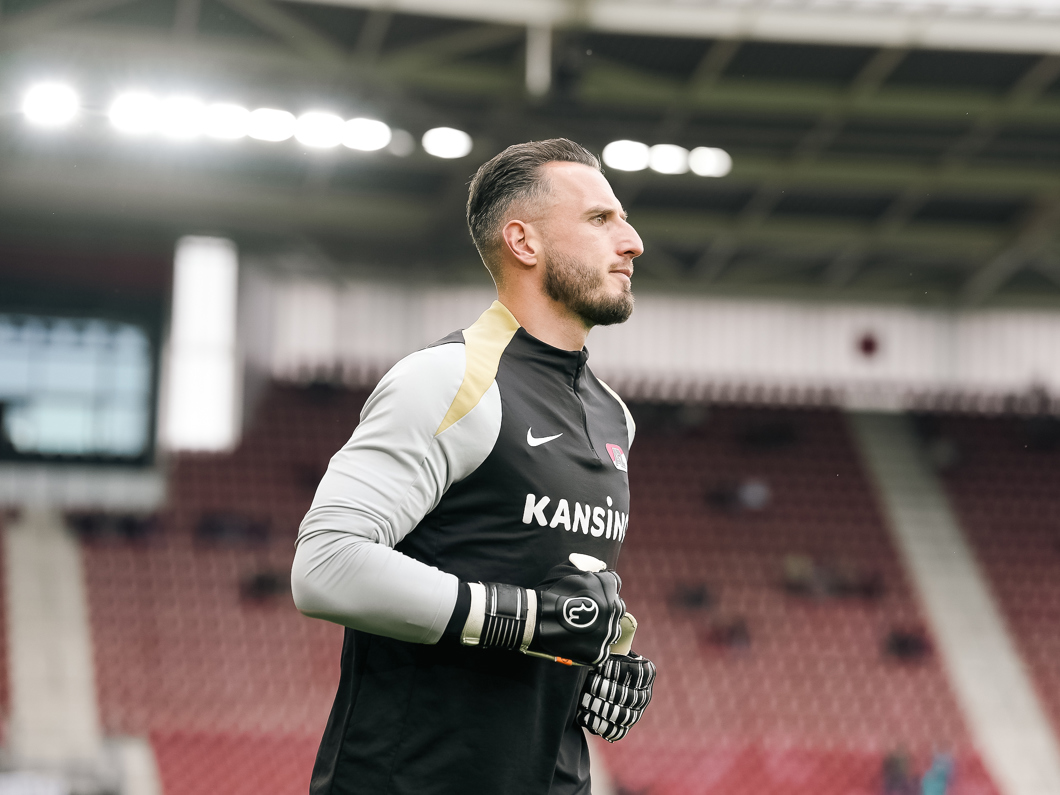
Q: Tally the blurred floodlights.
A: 11